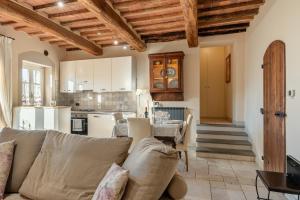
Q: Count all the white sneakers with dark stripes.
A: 0